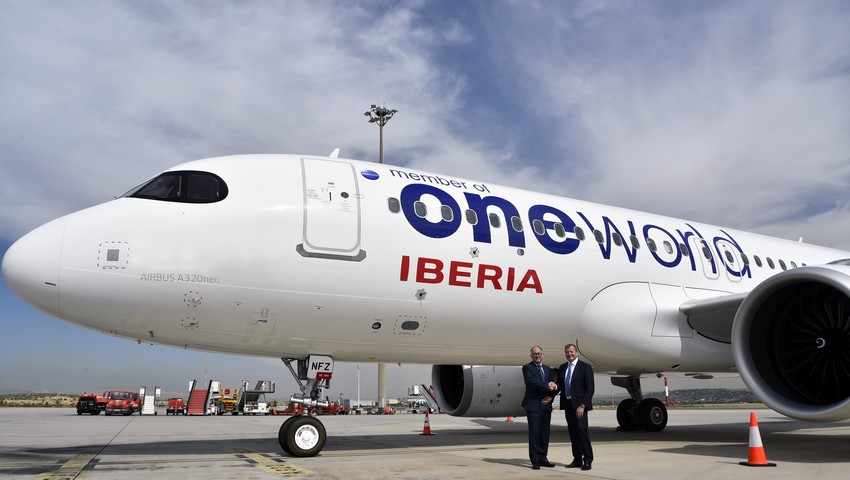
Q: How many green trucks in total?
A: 0